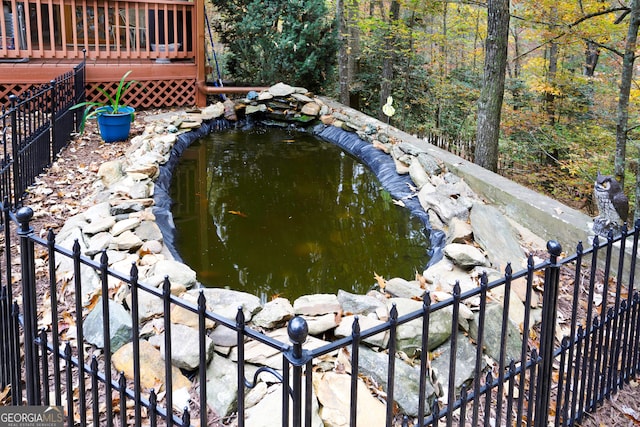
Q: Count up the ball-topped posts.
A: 7